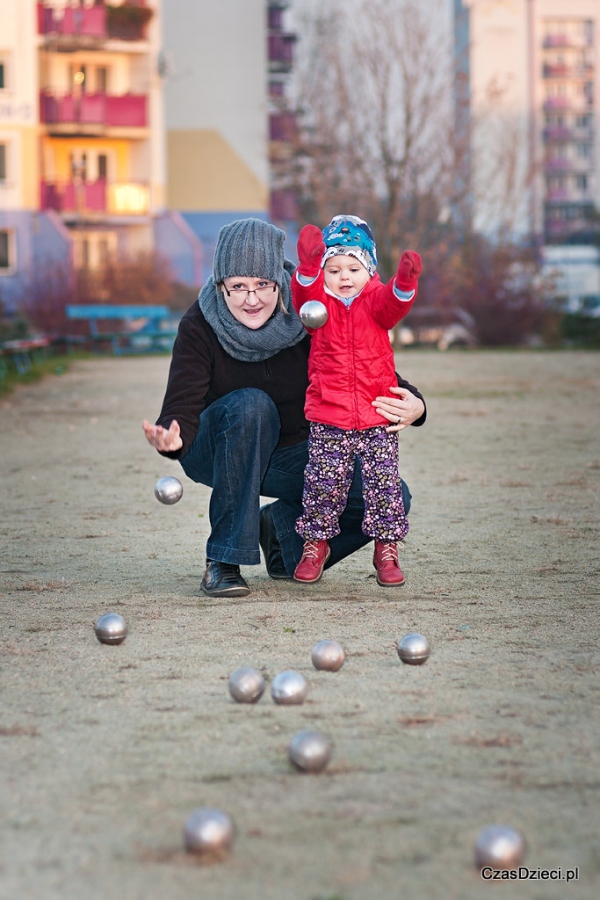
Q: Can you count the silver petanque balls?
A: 10